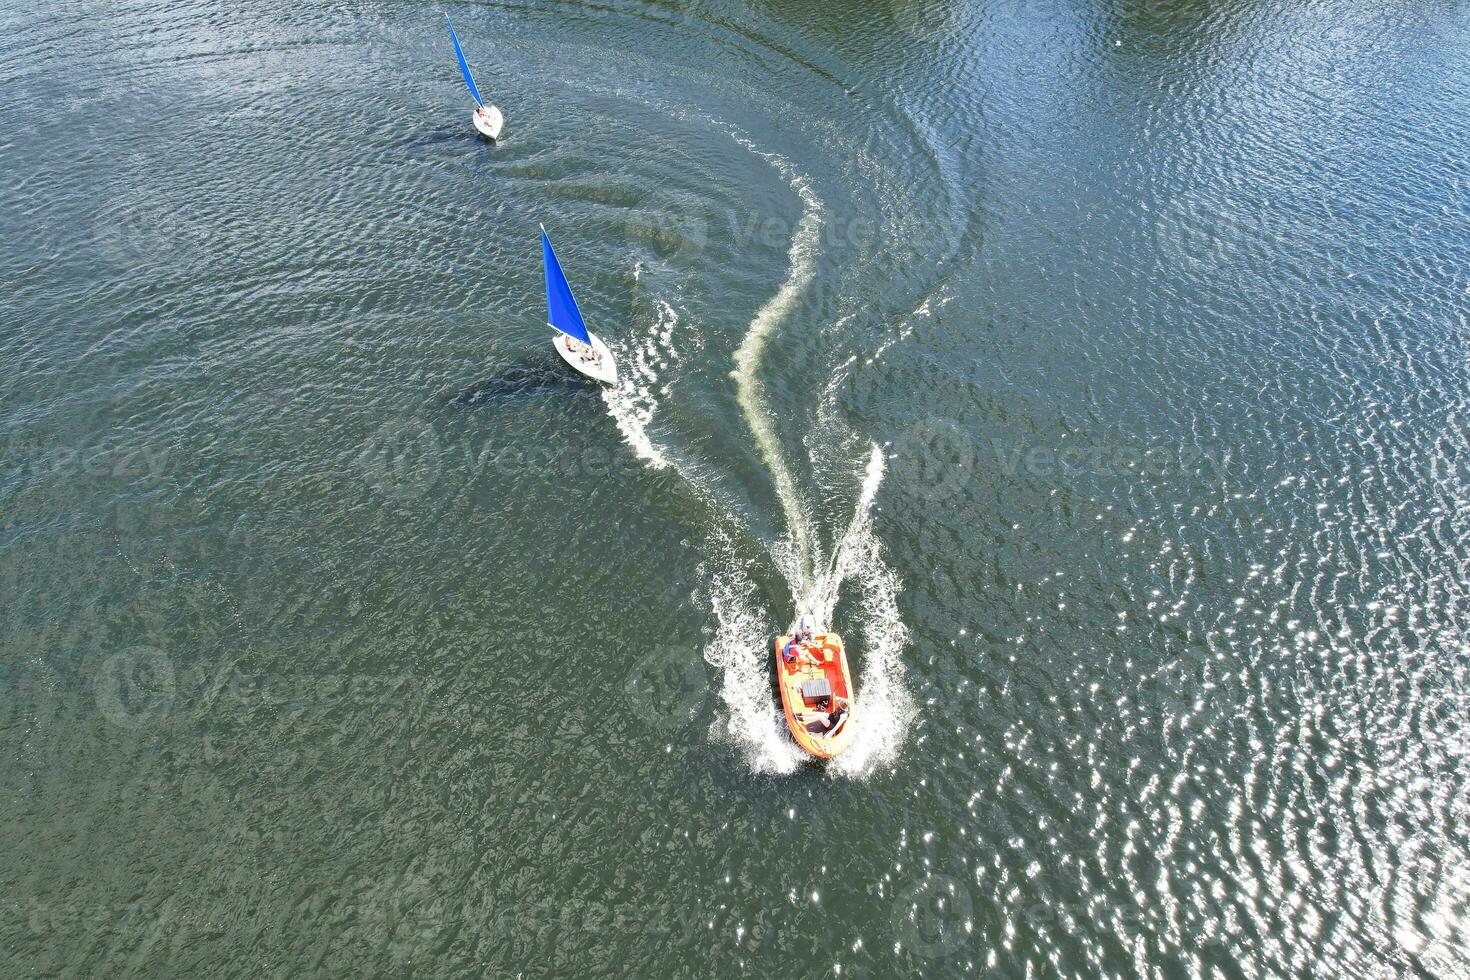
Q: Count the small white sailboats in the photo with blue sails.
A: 2